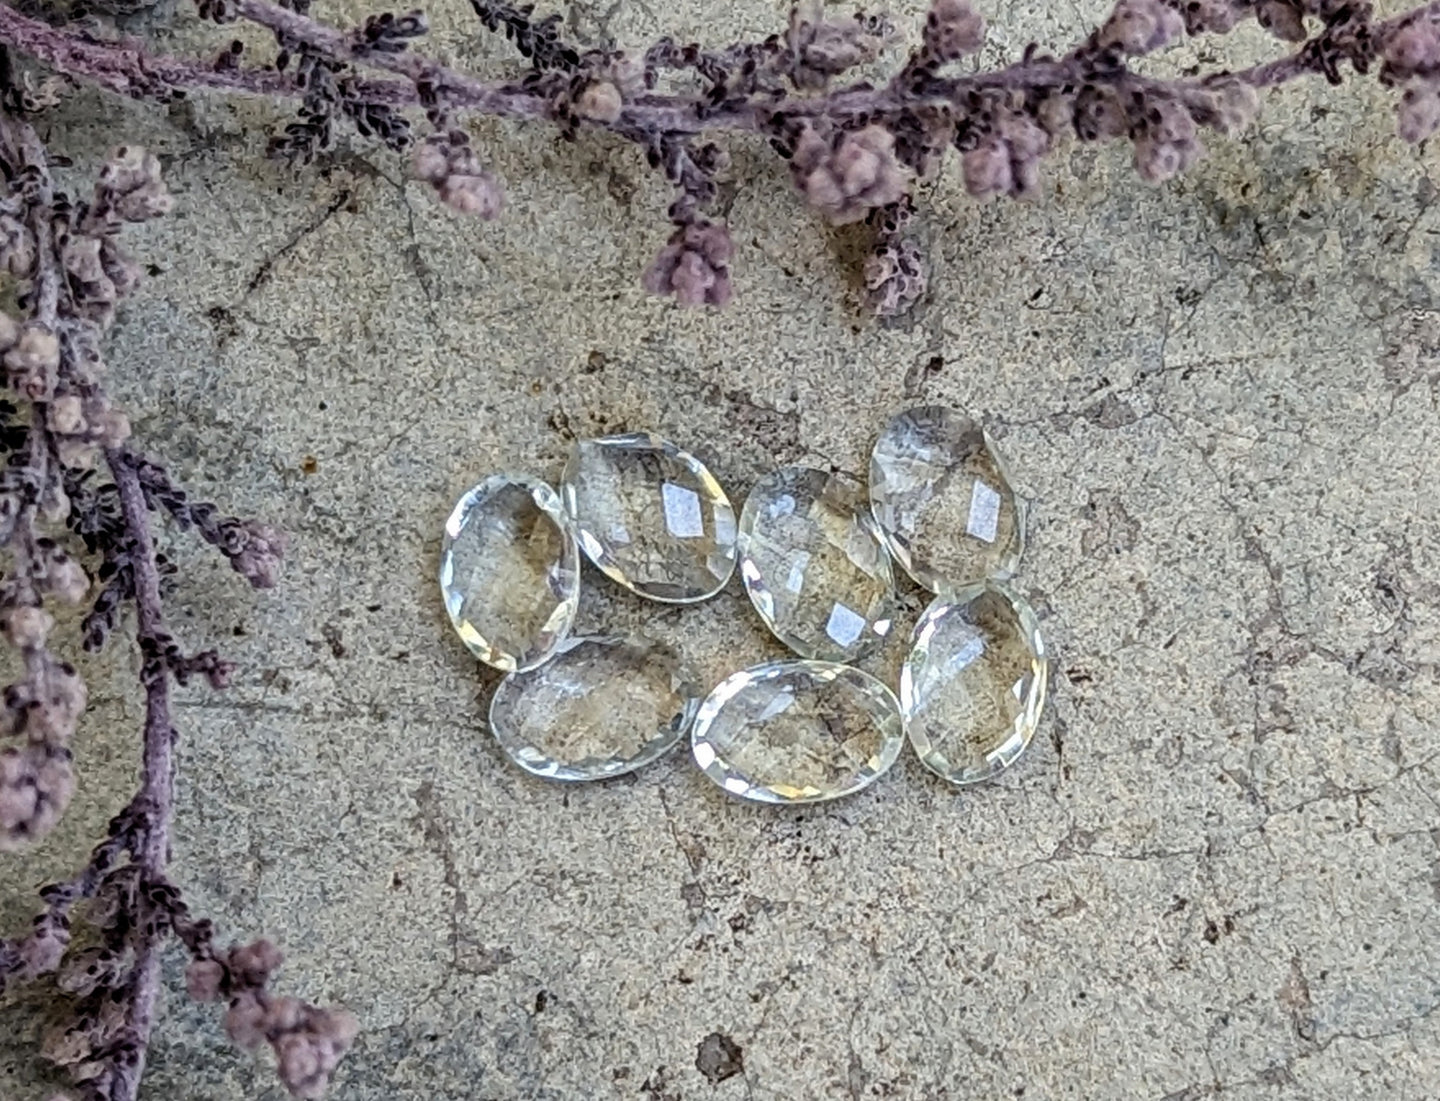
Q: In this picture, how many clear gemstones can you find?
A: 7